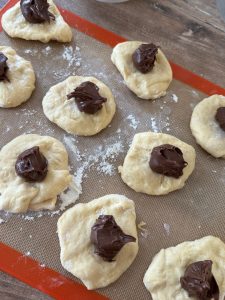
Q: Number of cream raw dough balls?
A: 9